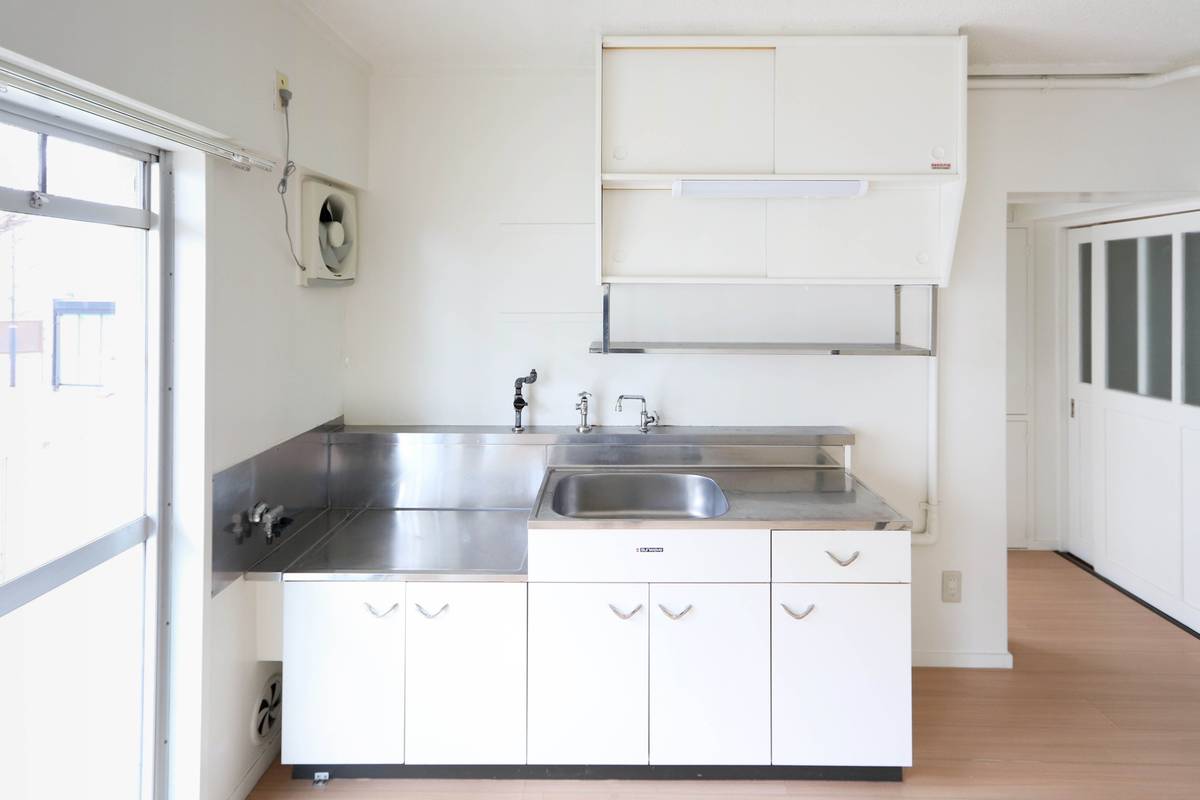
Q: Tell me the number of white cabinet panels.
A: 11